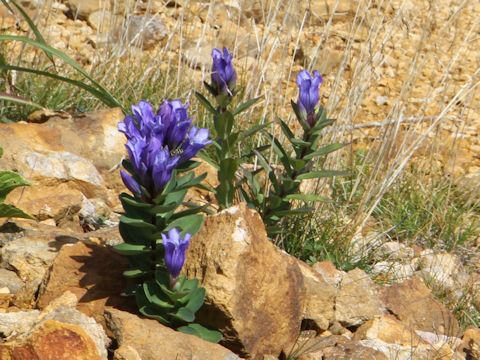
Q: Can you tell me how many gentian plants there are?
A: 4